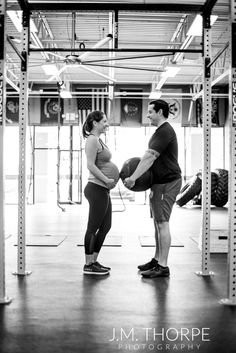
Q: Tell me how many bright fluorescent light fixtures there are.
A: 6